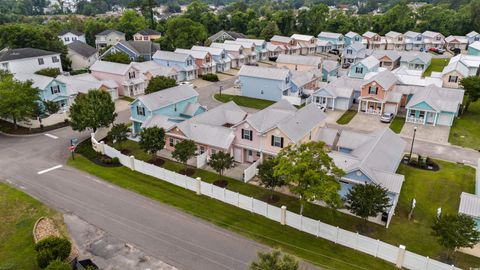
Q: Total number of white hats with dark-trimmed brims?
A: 0